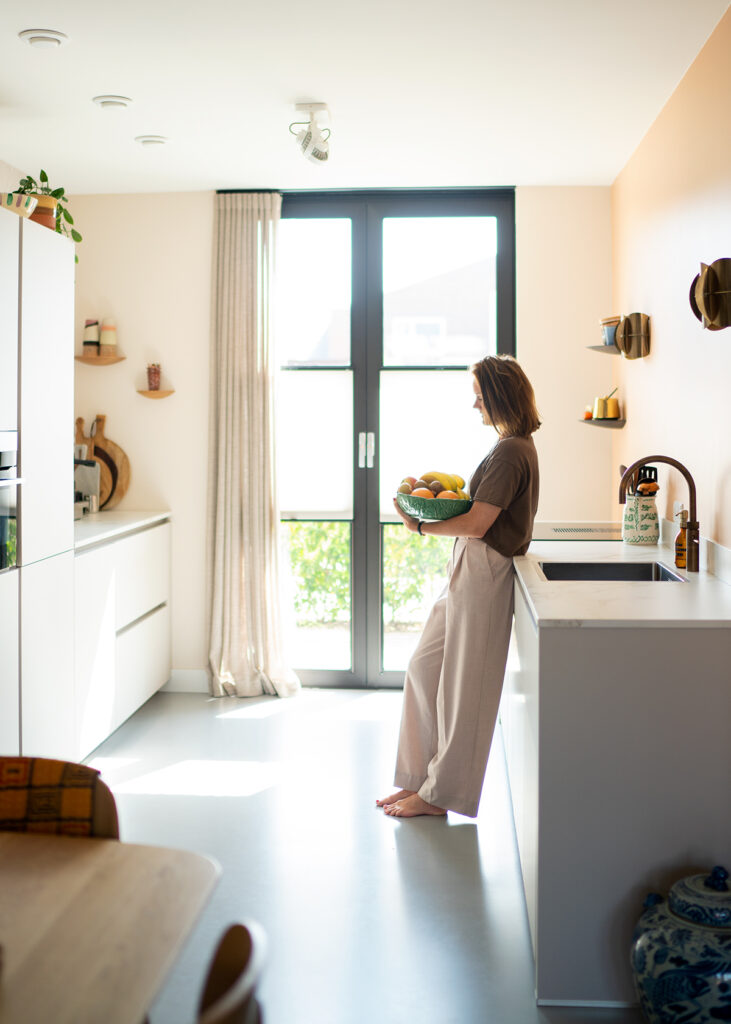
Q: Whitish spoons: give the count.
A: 0